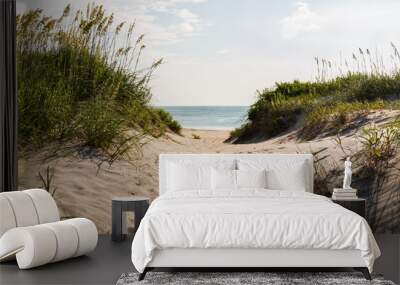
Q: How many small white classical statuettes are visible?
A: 1